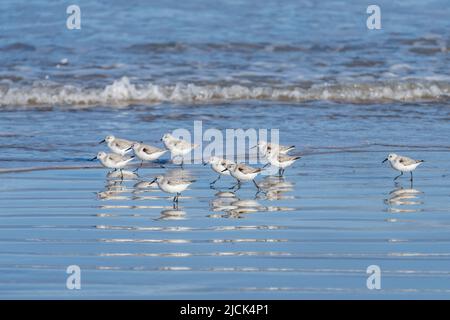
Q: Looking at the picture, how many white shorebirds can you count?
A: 10